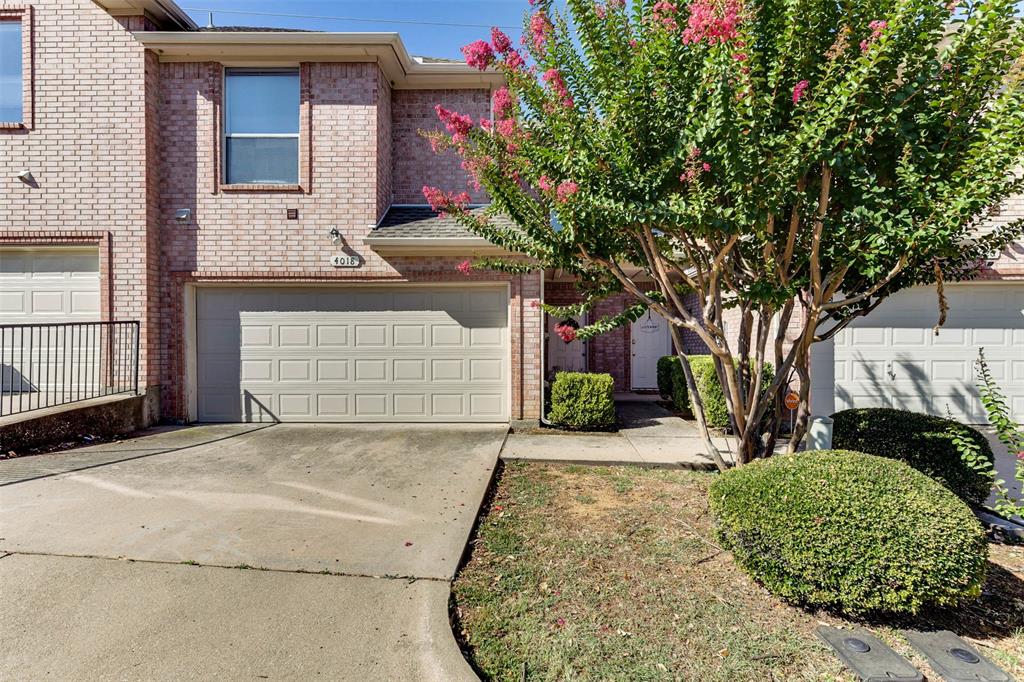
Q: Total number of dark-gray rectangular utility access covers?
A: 2